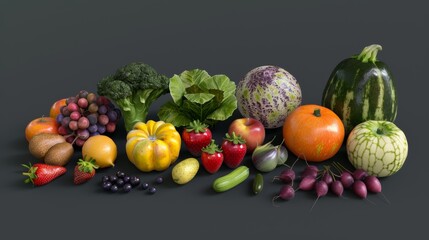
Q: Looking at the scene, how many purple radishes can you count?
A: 11